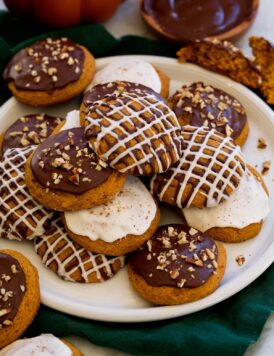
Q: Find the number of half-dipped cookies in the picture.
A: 0